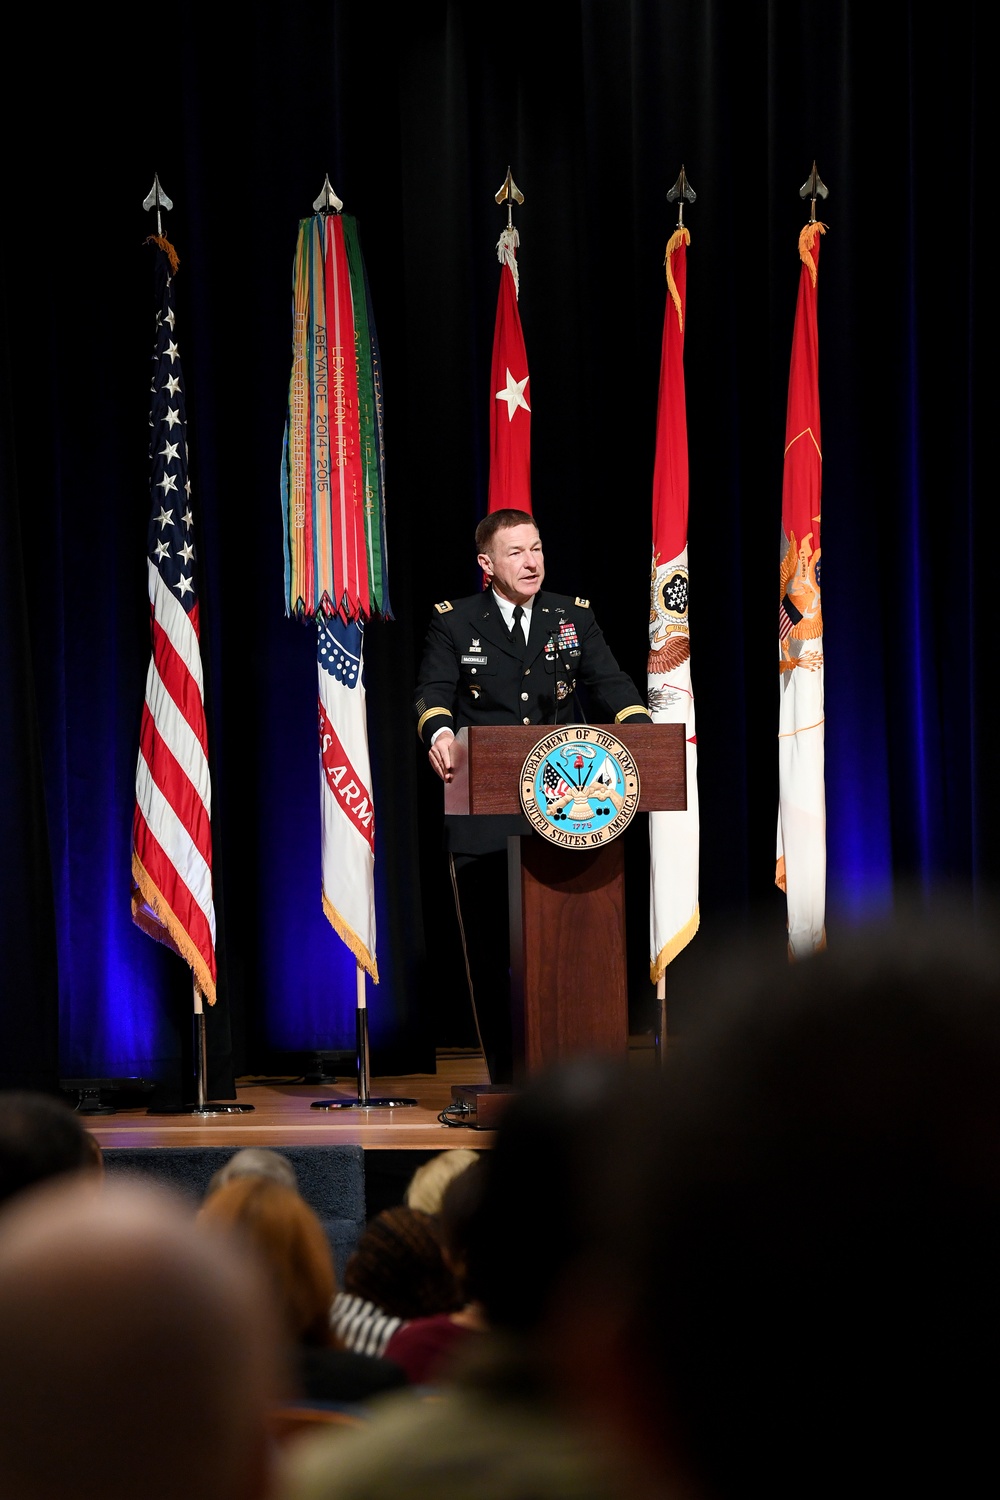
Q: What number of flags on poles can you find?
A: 5